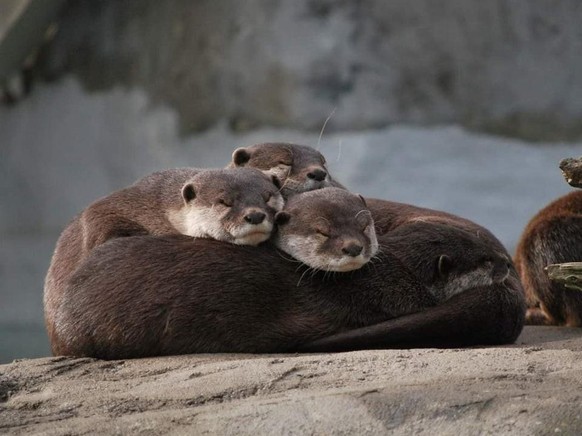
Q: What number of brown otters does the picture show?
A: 5